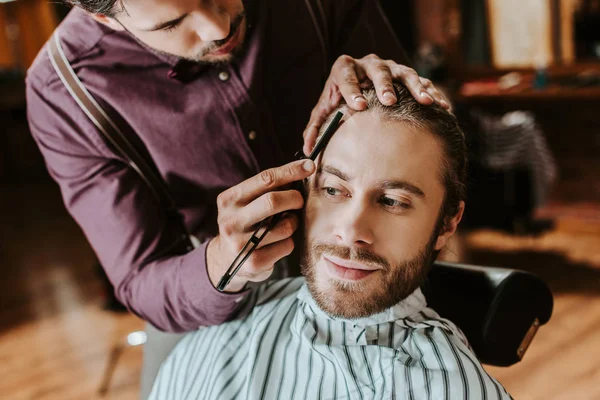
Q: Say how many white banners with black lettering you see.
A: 0